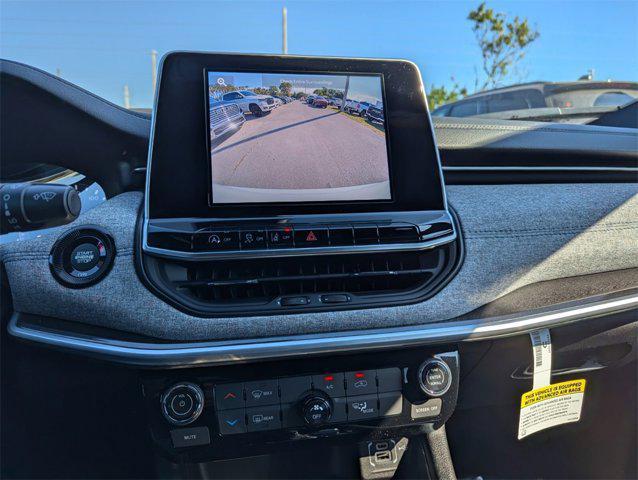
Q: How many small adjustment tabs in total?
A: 2